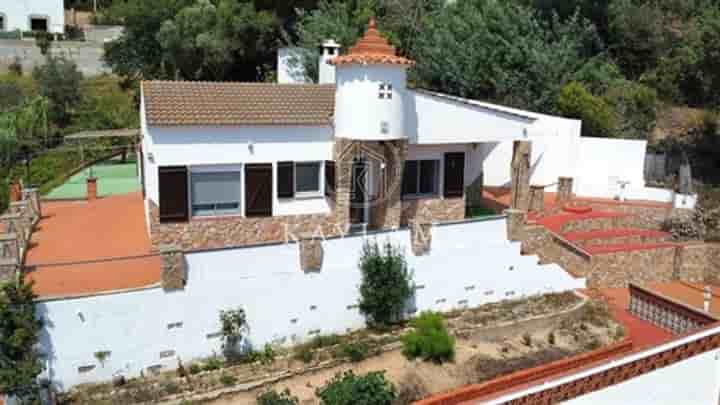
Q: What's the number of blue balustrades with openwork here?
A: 0